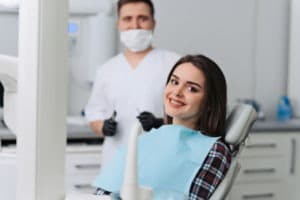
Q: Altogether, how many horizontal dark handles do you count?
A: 5